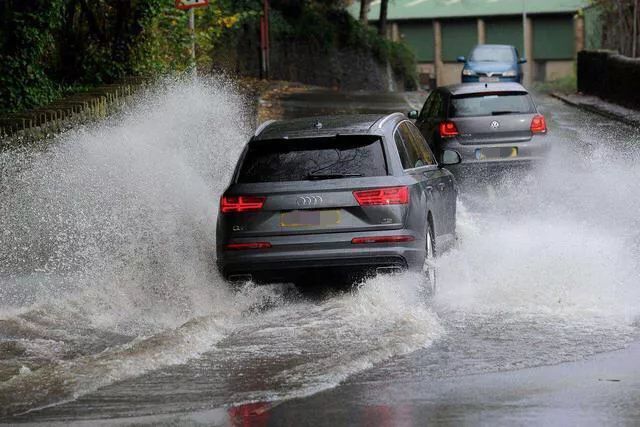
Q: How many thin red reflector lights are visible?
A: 2